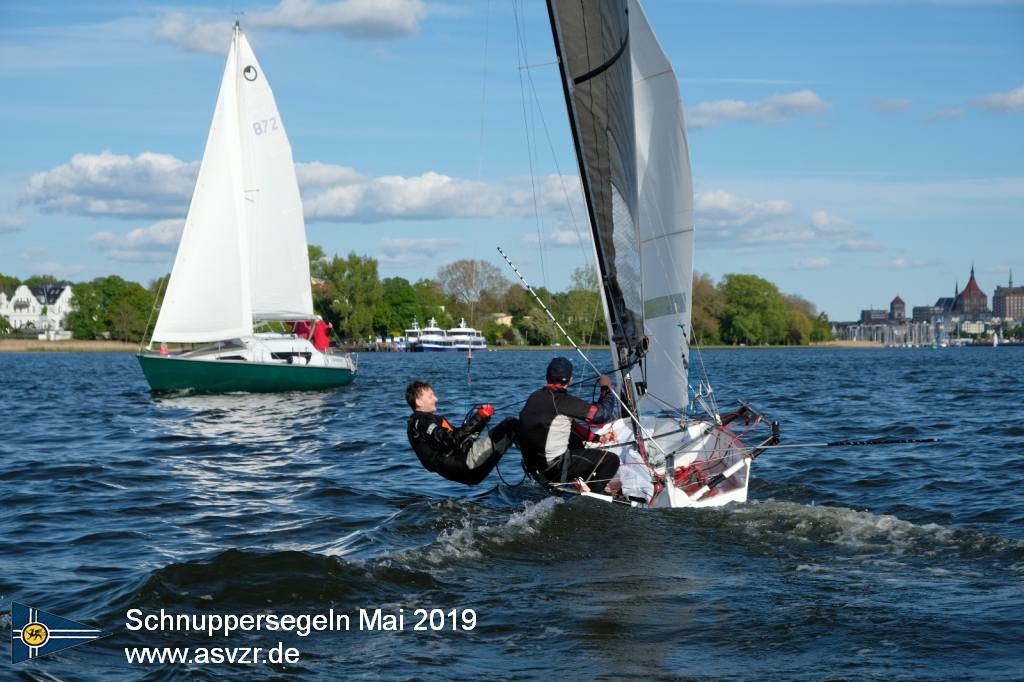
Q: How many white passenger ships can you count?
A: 3